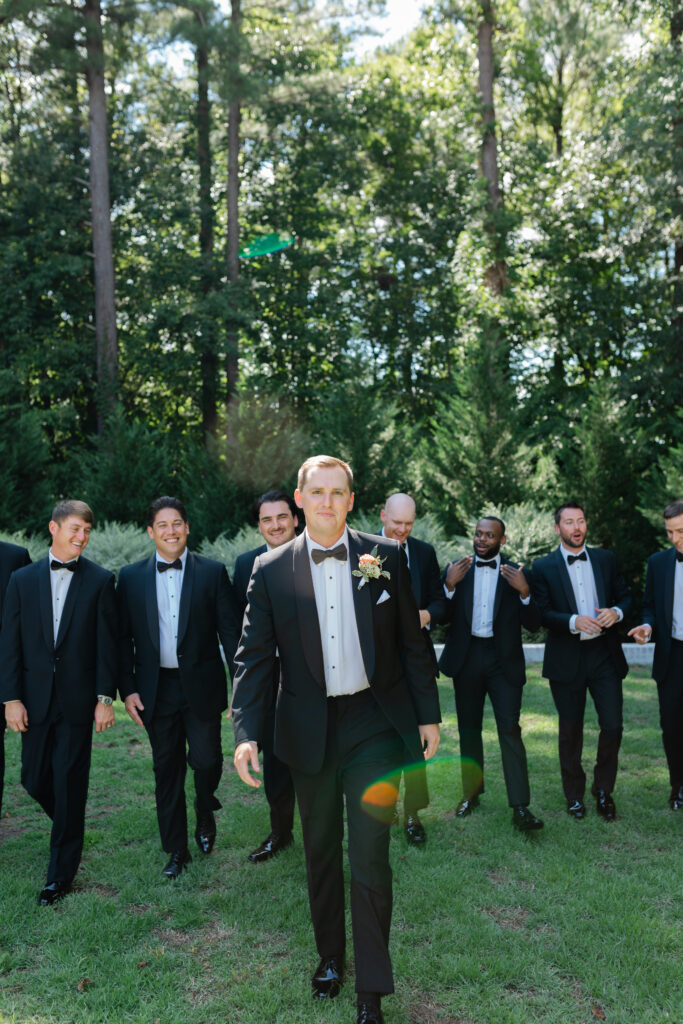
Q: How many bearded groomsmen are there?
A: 2